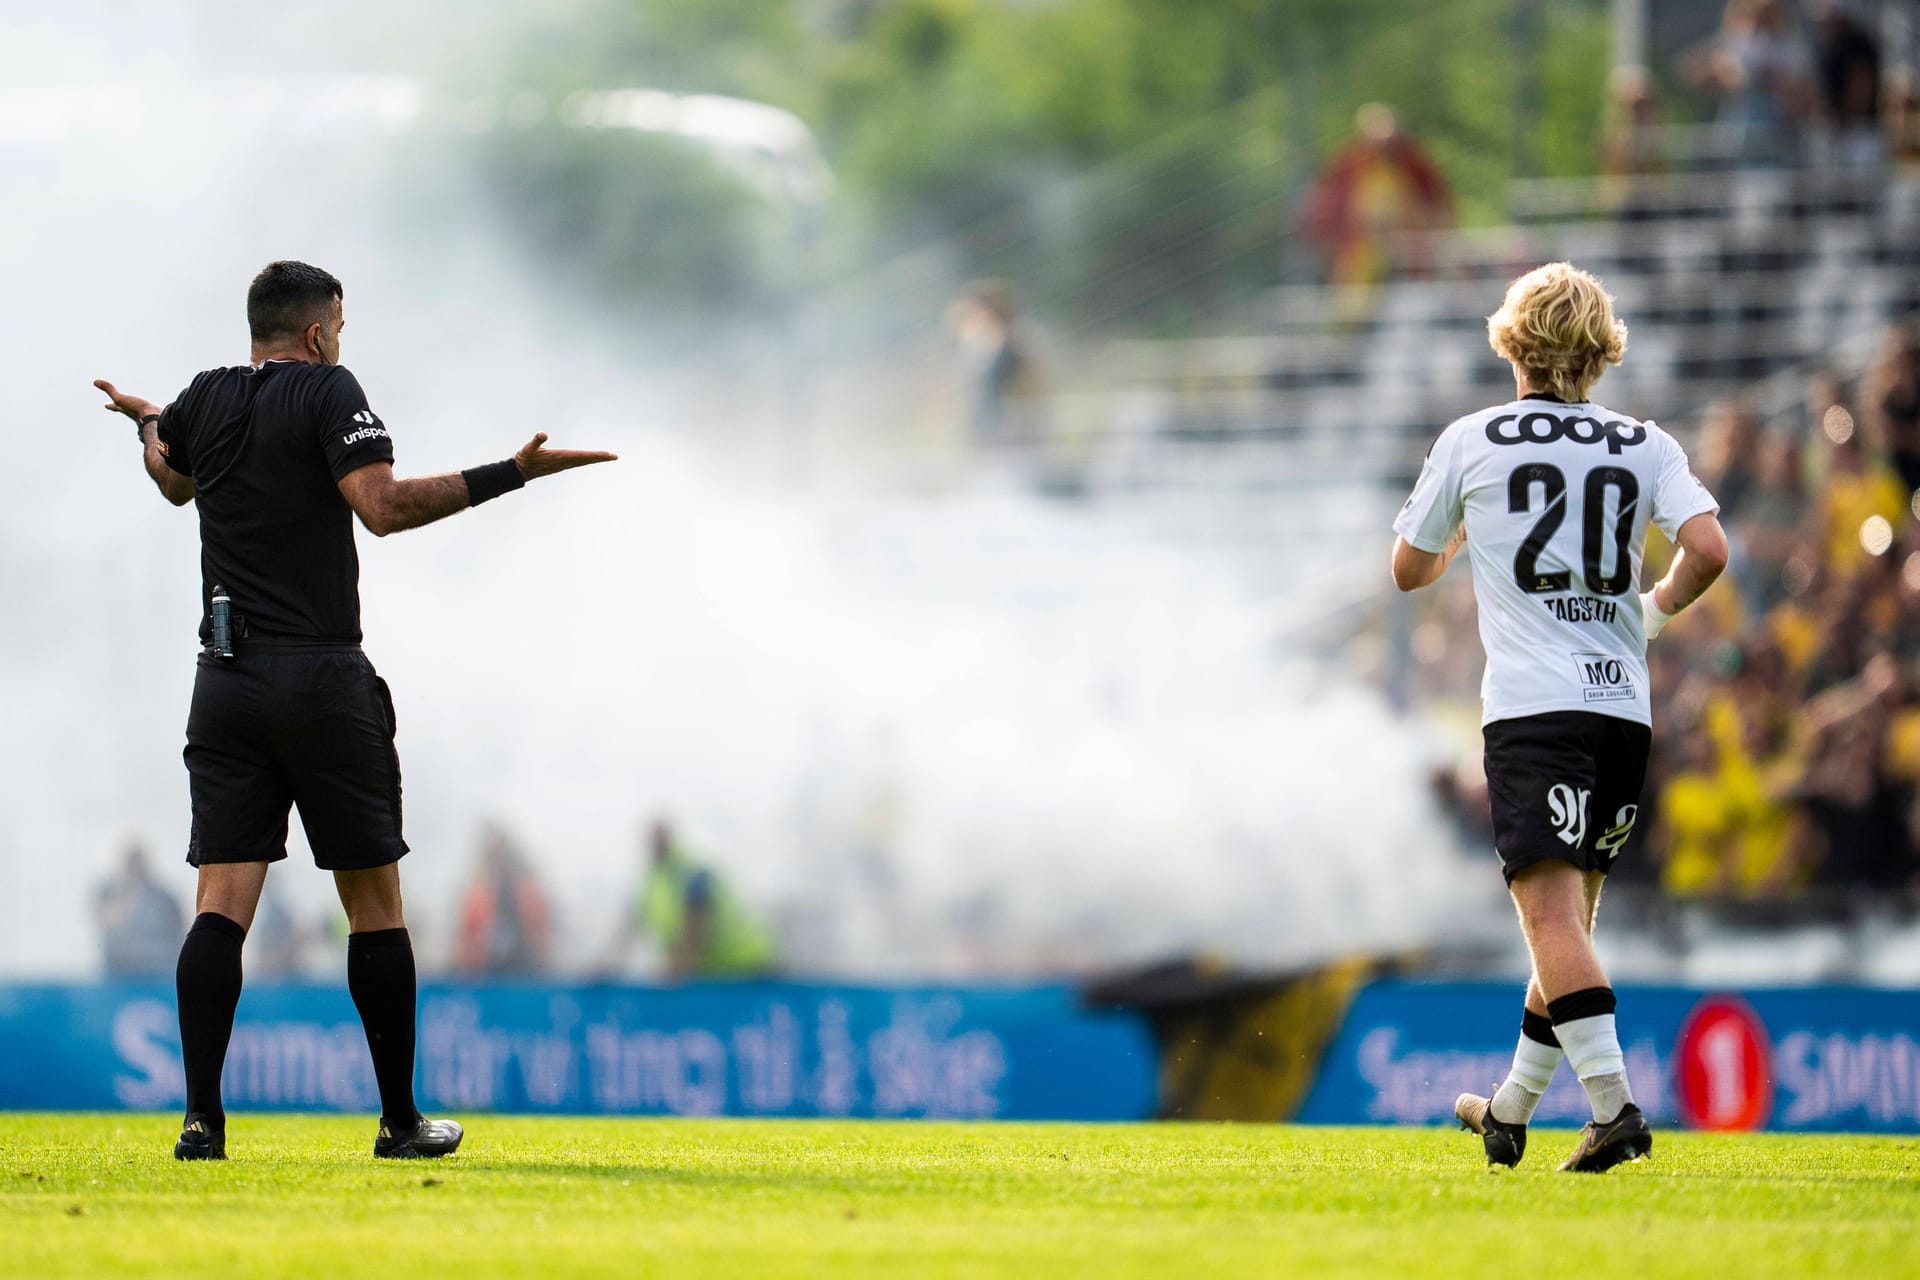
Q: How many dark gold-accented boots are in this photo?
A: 4